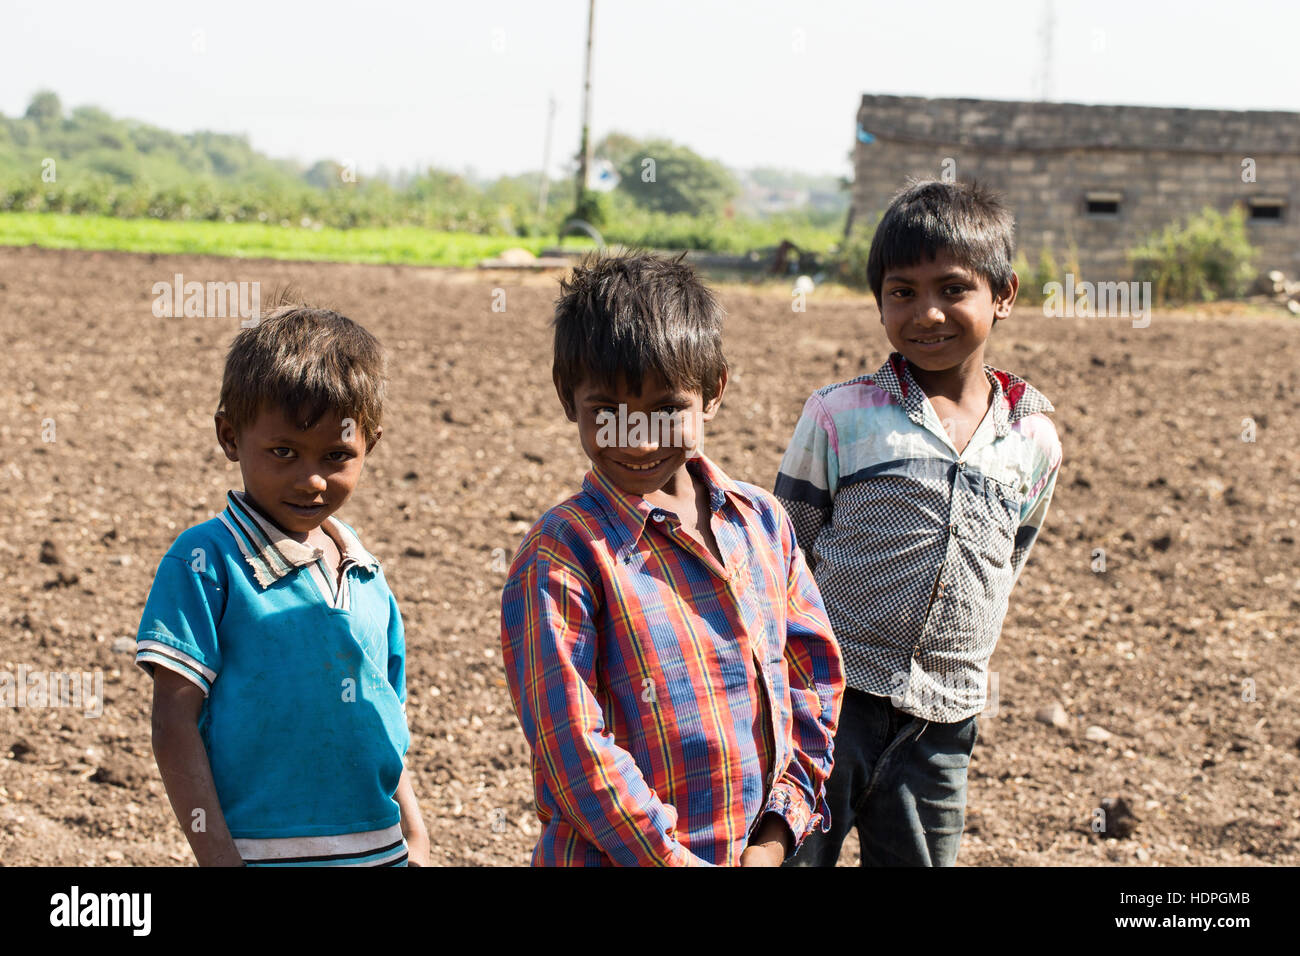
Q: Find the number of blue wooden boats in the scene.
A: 0